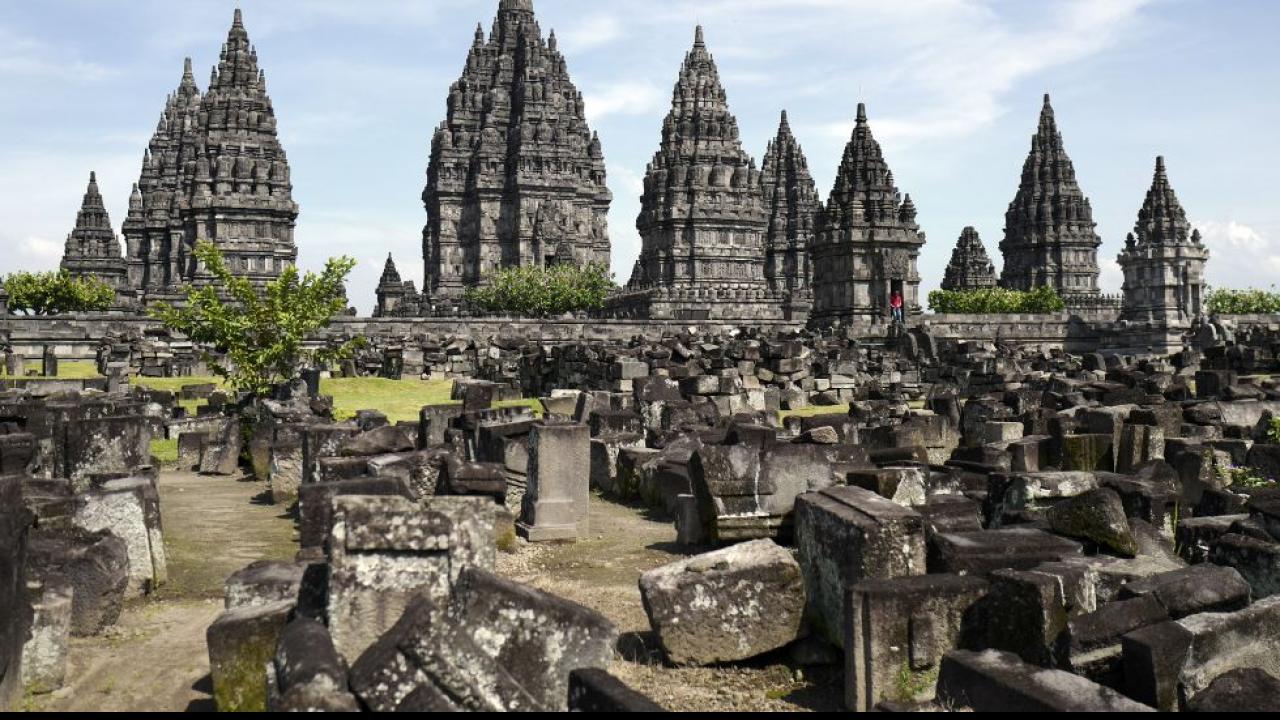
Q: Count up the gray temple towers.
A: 11